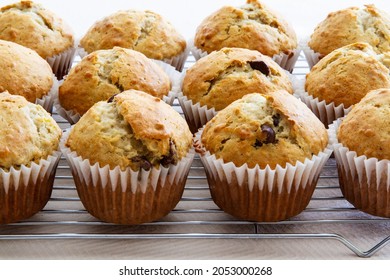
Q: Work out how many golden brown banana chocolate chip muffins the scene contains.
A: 12